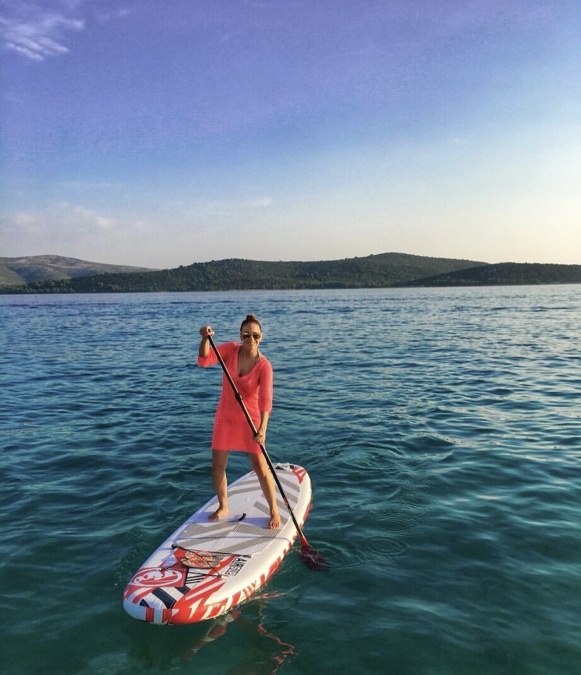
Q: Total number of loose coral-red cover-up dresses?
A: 1